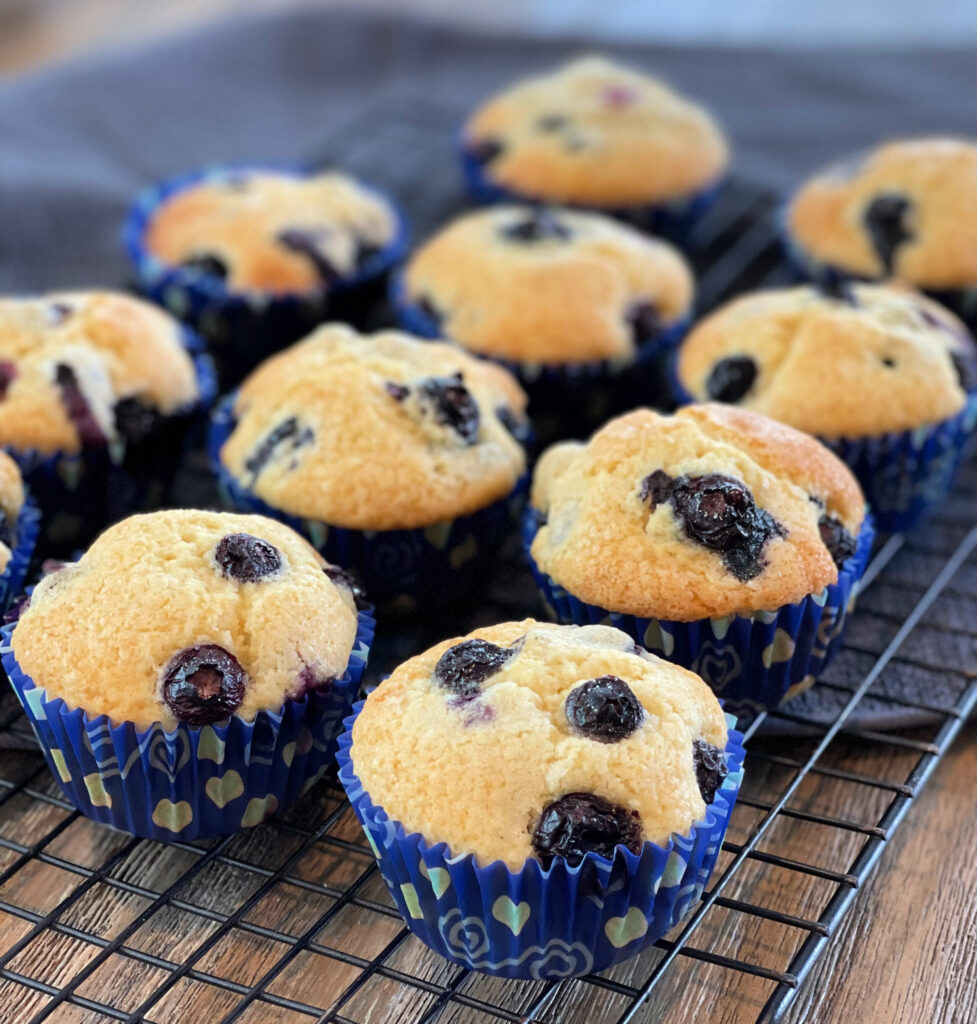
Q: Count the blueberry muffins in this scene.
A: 11